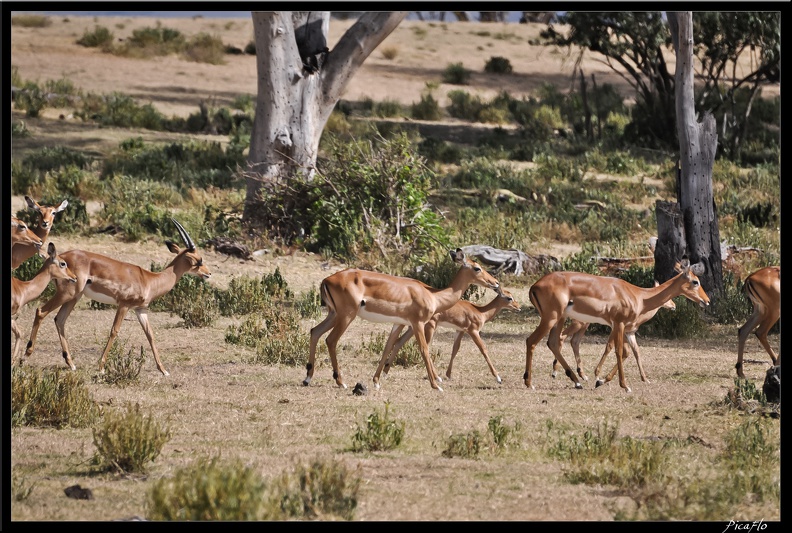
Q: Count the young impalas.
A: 2